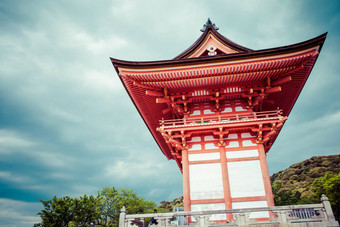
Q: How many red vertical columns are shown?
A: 3